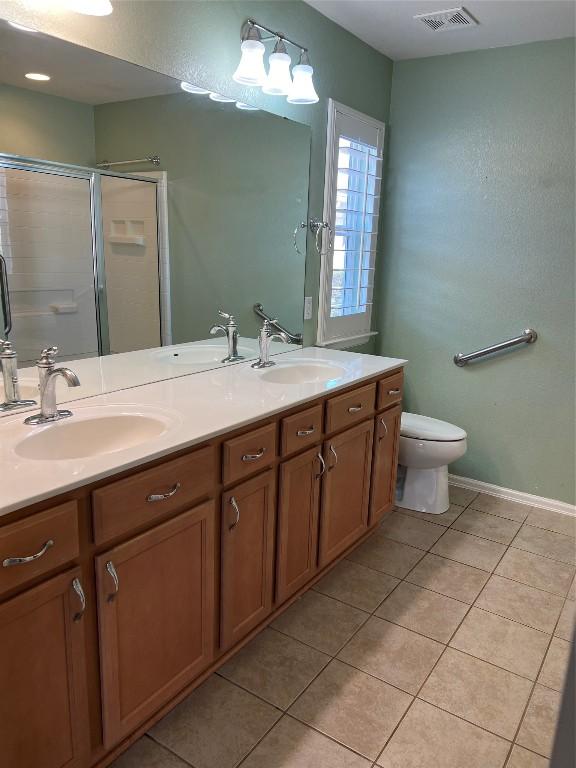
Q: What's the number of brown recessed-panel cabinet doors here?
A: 6